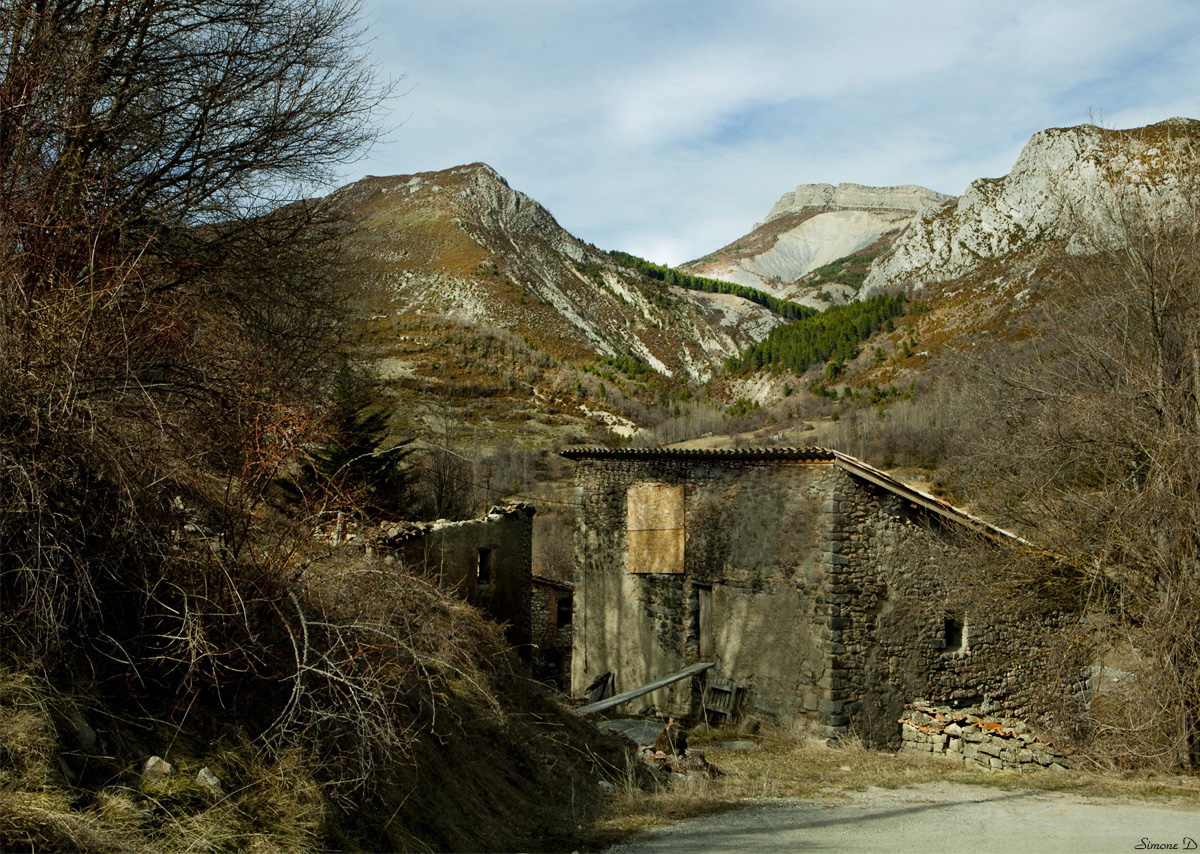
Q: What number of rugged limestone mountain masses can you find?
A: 3